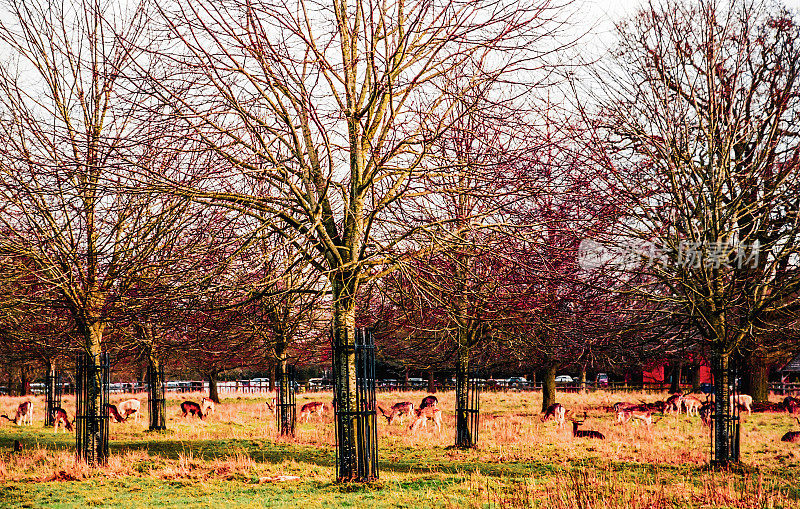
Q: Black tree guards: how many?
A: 7